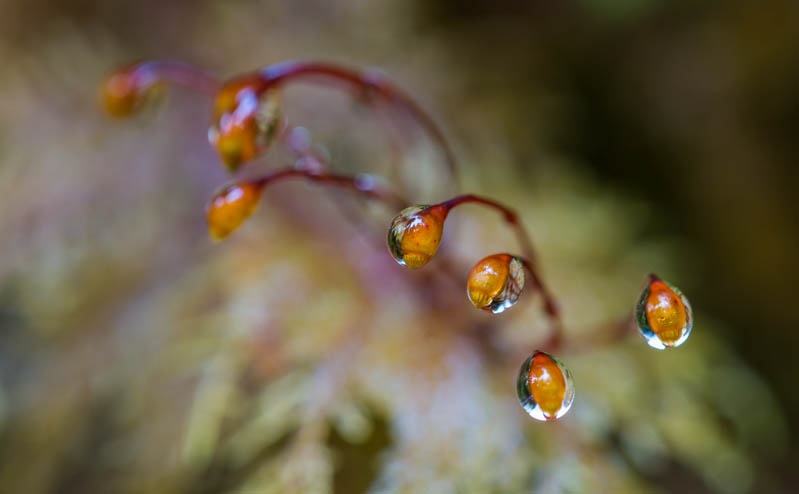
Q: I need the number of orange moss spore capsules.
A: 7